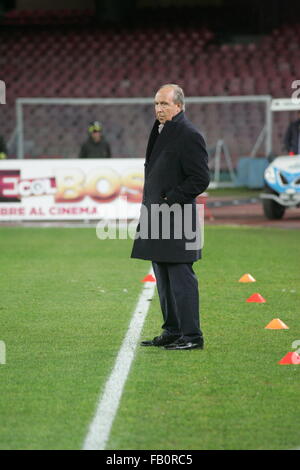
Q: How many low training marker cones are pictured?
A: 5